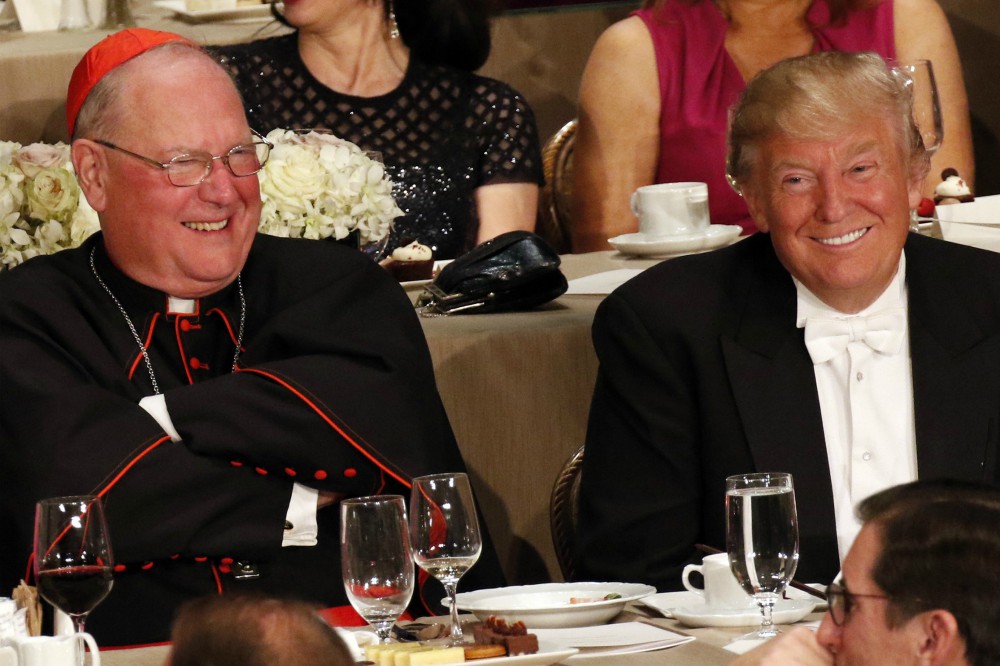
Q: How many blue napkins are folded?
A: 0